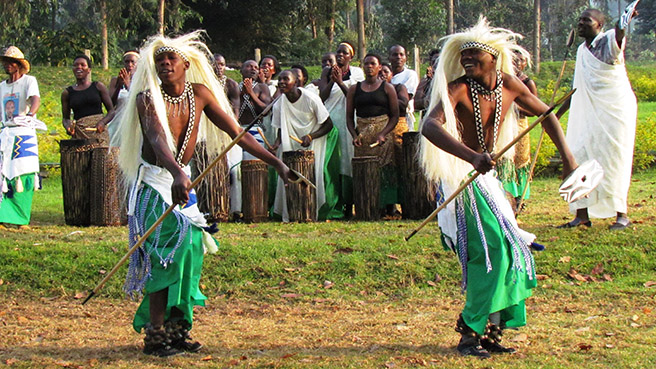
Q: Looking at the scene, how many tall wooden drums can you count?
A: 7